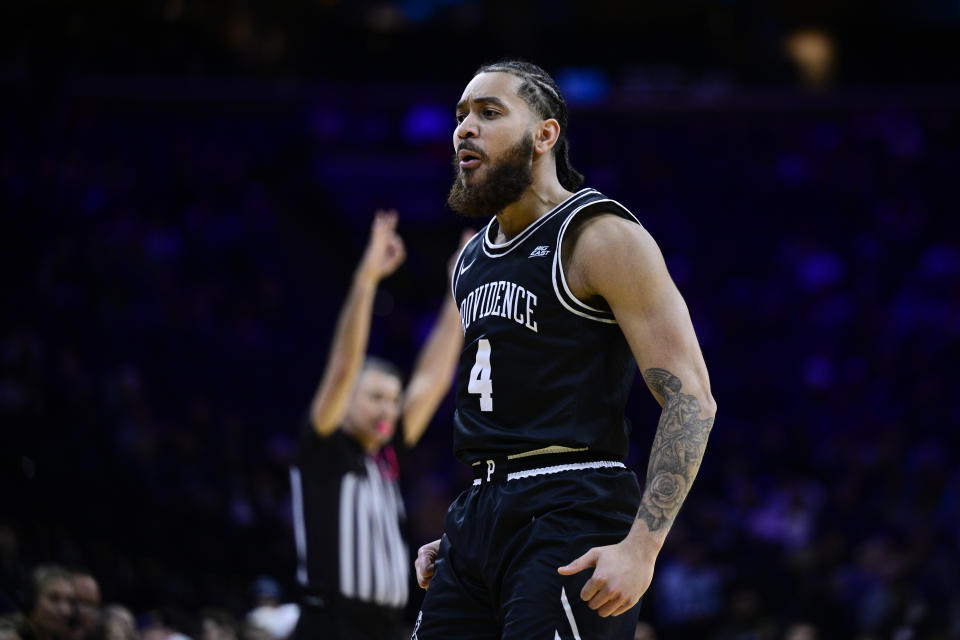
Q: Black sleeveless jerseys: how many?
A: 1